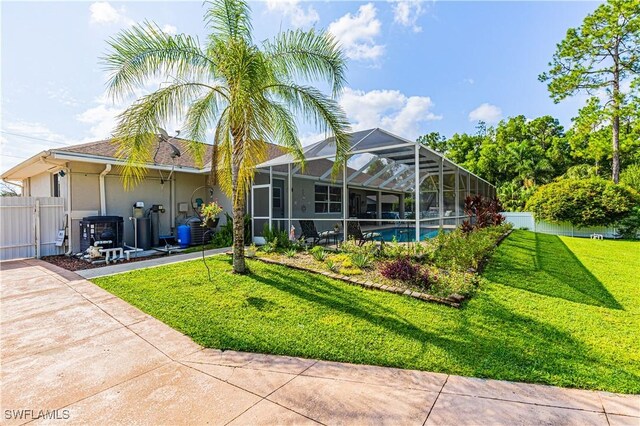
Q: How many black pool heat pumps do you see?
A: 1